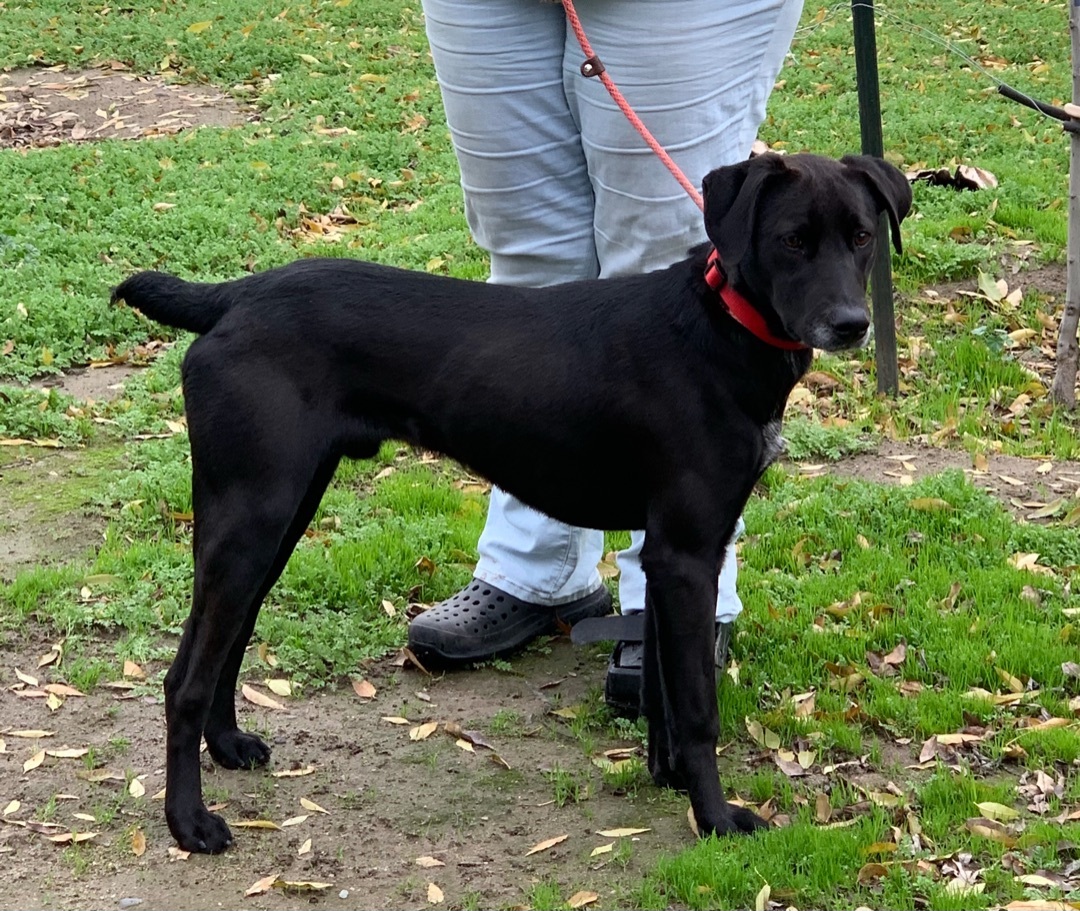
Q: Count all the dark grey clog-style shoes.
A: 1